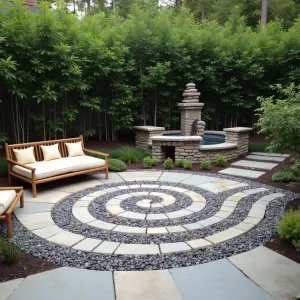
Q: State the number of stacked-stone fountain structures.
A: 1